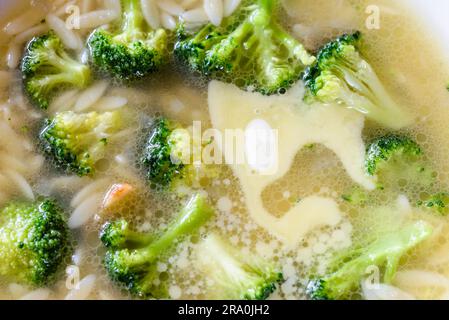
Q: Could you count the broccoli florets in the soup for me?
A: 11